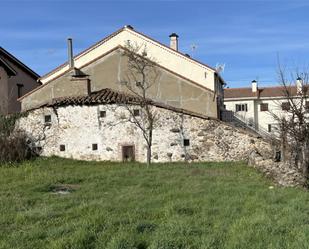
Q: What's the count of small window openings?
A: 6